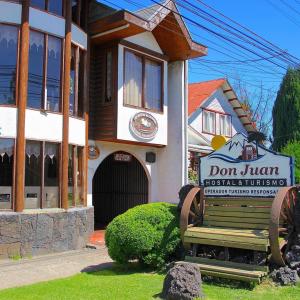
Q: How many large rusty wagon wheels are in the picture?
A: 2